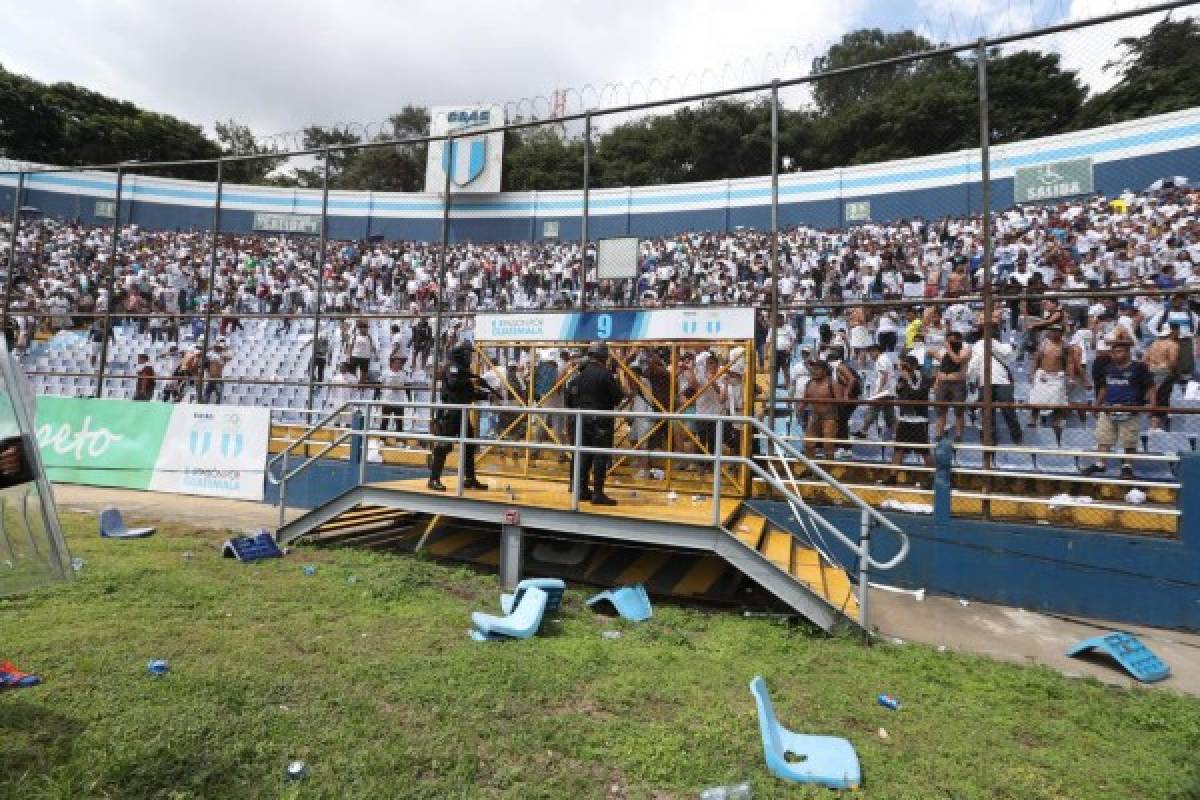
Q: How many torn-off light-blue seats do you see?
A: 5